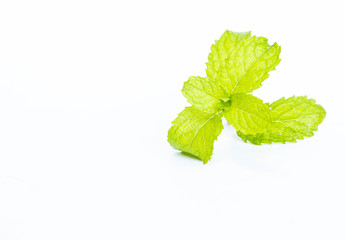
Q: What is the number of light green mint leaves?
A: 5